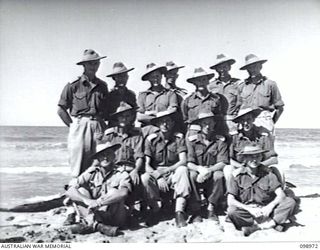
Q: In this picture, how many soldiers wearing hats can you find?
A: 13